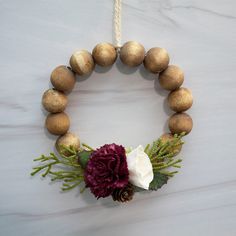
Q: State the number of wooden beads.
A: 12